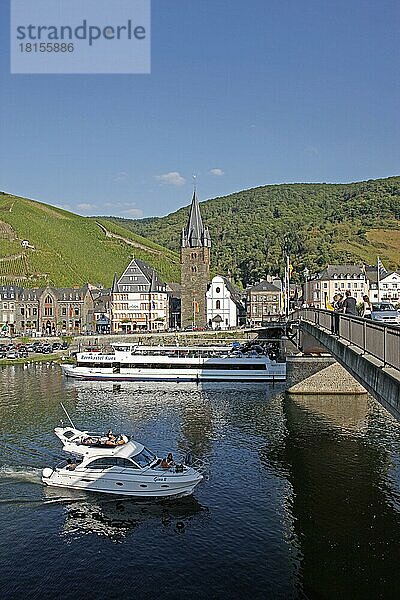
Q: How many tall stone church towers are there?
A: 1